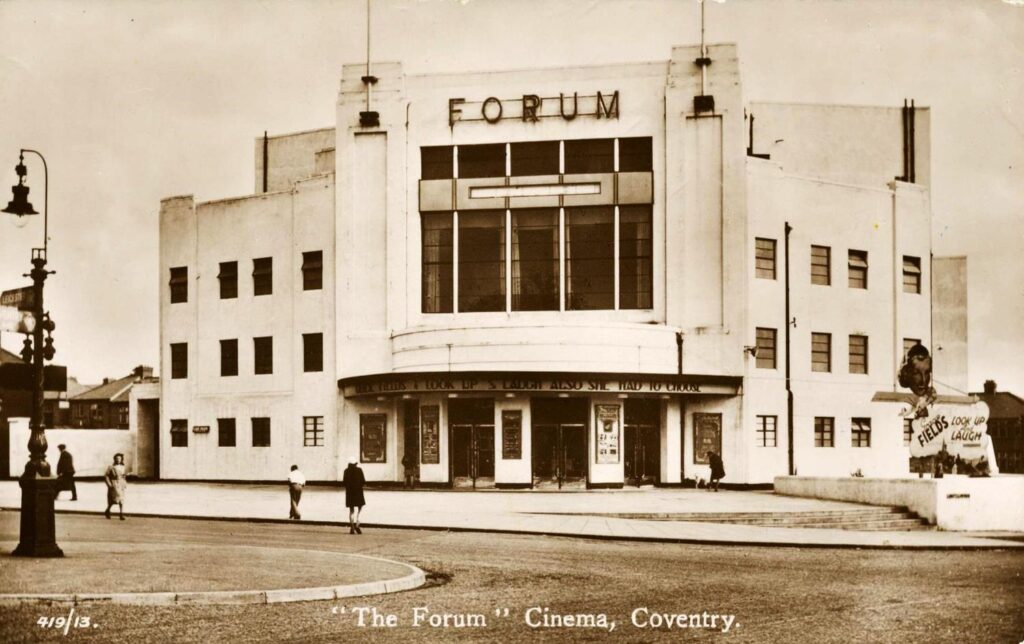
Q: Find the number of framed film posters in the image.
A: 5